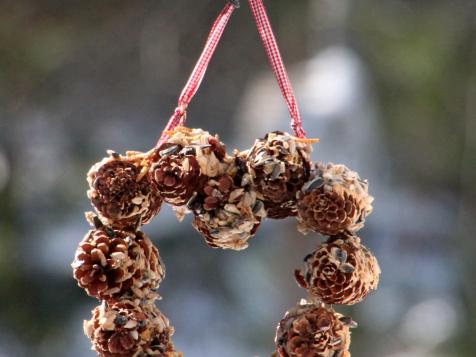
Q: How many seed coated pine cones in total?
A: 9